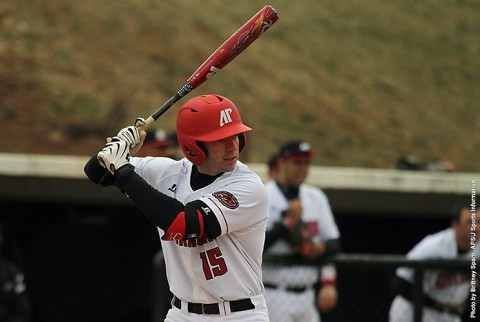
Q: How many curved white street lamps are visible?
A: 0